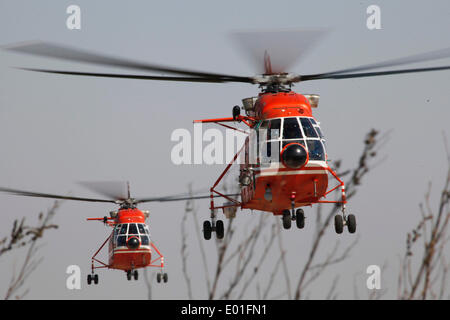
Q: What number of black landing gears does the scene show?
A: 6